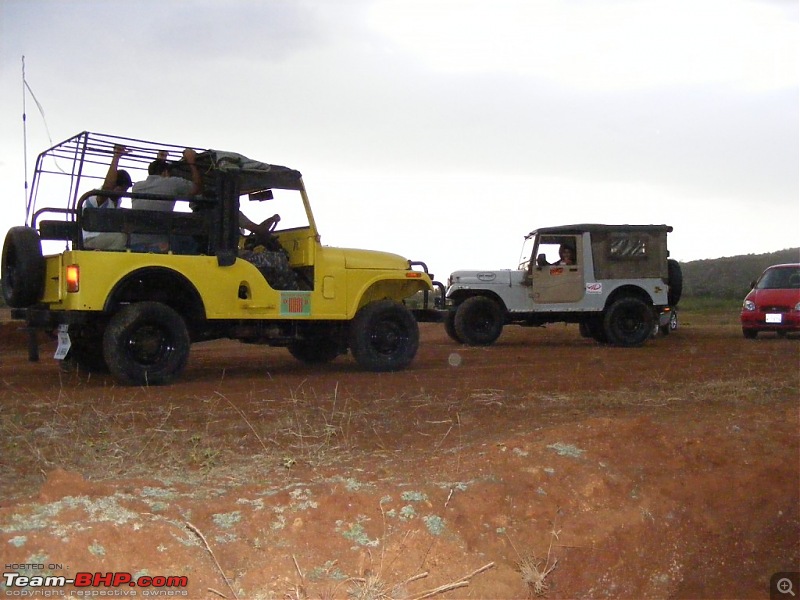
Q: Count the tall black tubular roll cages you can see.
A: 1